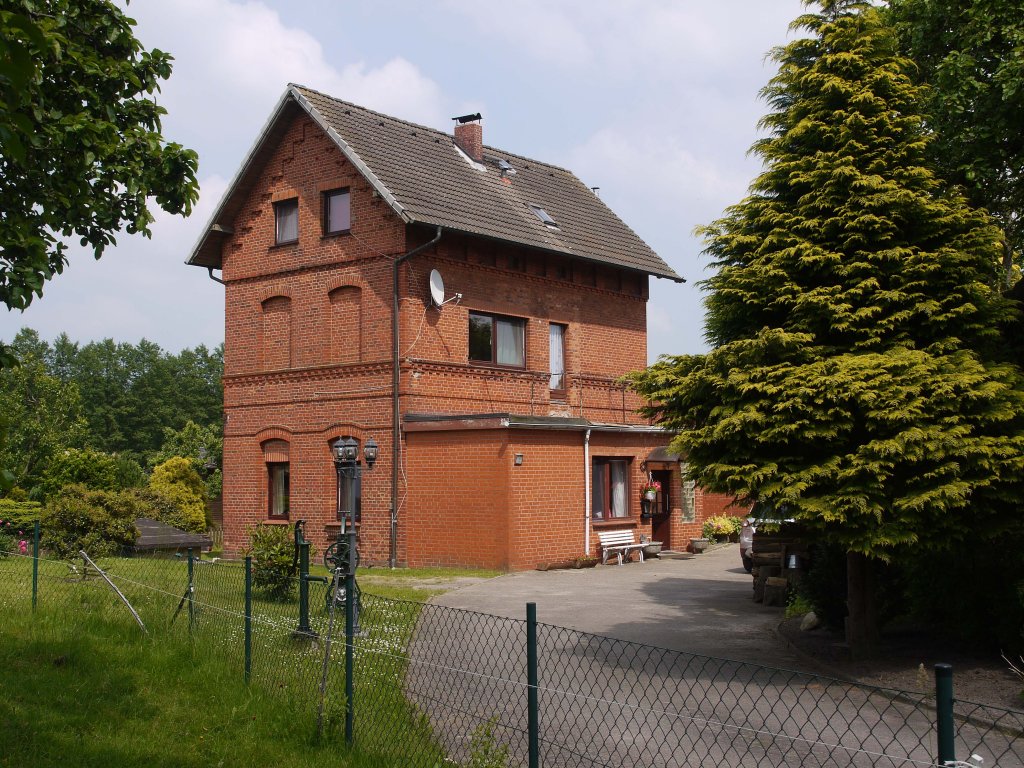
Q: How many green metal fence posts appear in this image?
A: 6